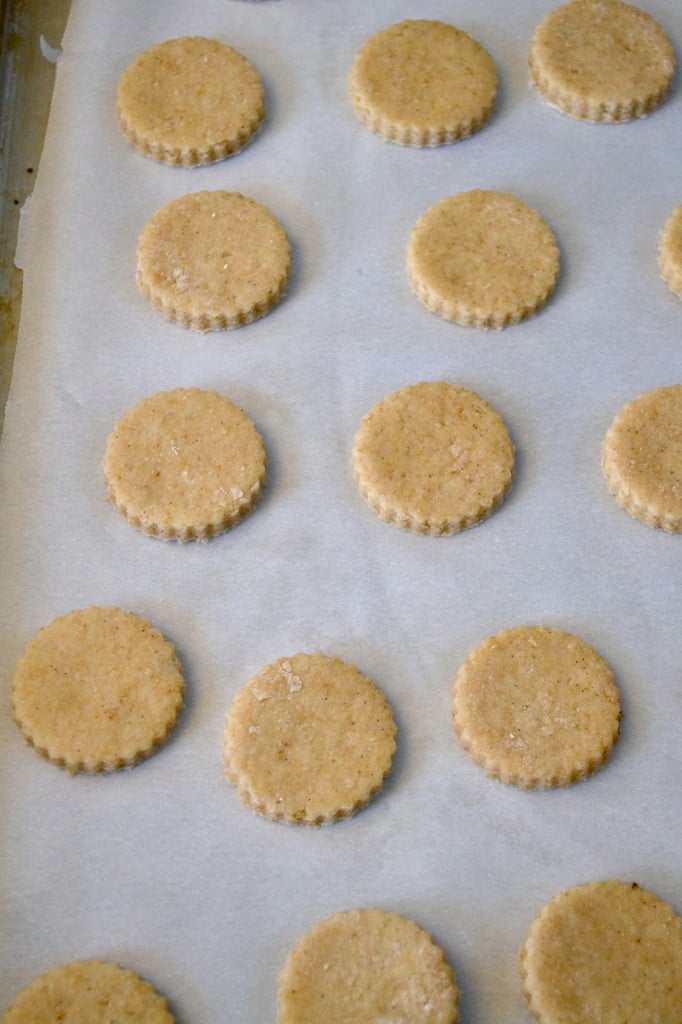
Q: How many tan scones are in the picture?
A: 15